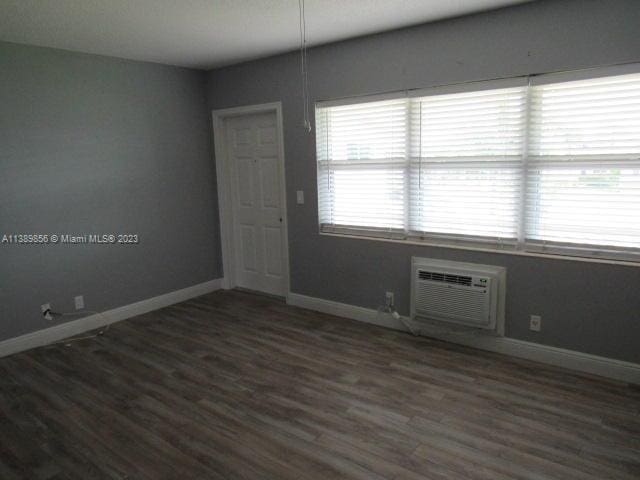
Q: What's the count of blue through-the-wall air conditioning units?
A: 0